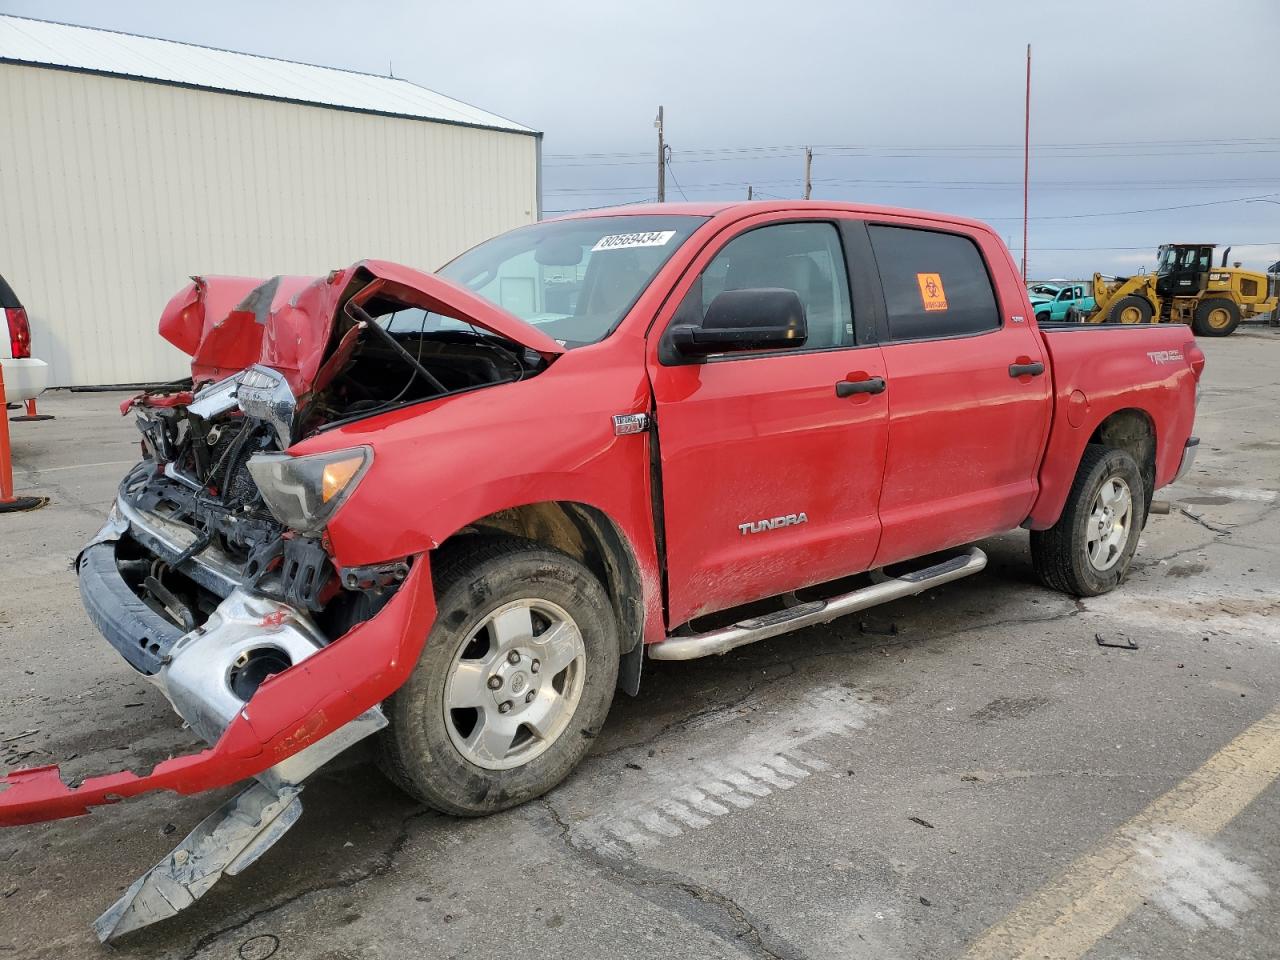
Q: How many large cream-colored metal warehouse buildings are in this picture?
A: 1